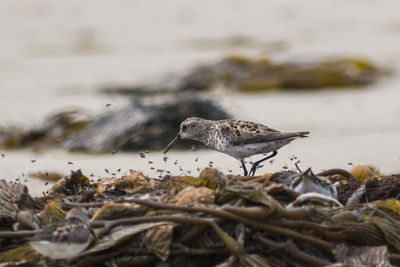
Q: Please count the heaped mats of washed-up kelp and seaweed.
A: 3